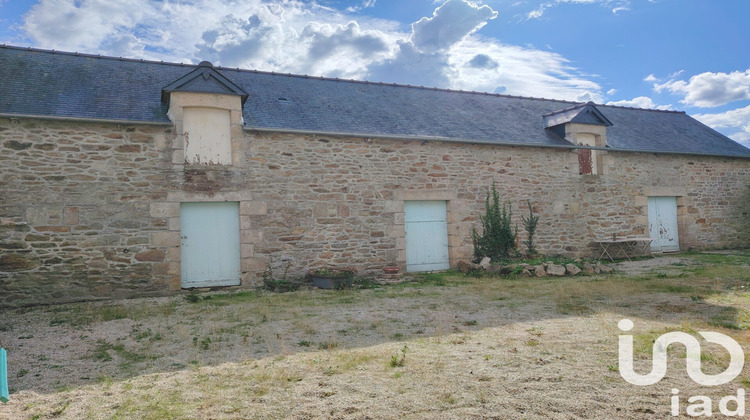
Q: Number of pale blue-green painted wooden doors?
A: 3